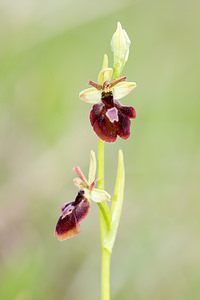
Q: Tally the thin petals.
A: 4